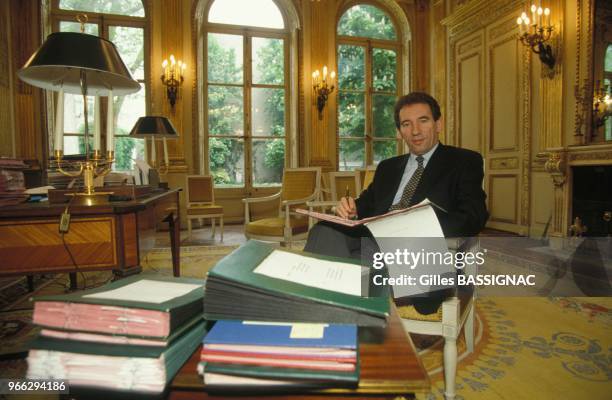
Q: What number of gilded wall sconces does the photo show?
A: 3